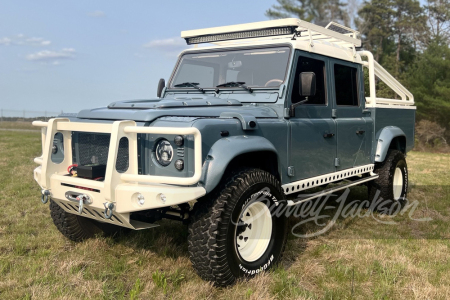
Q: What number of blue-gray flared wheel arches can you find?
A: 2